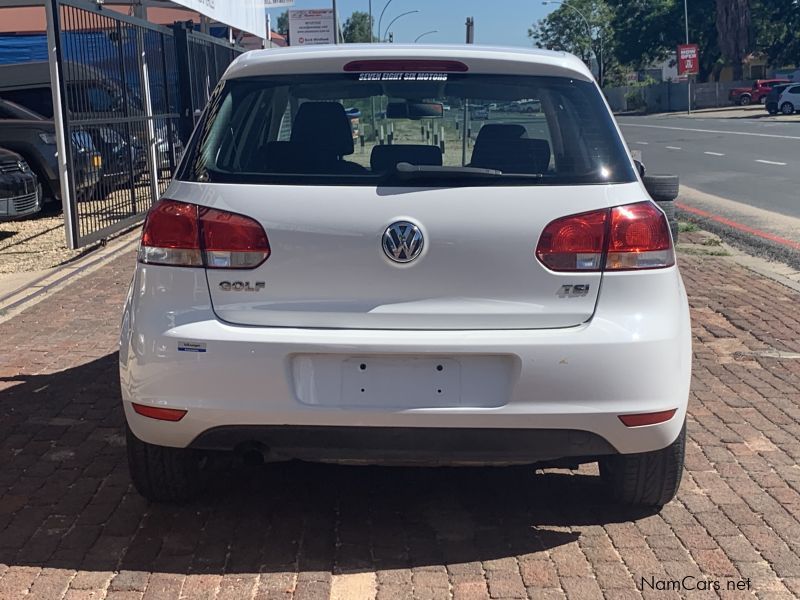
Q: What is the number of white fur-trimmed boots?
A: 0